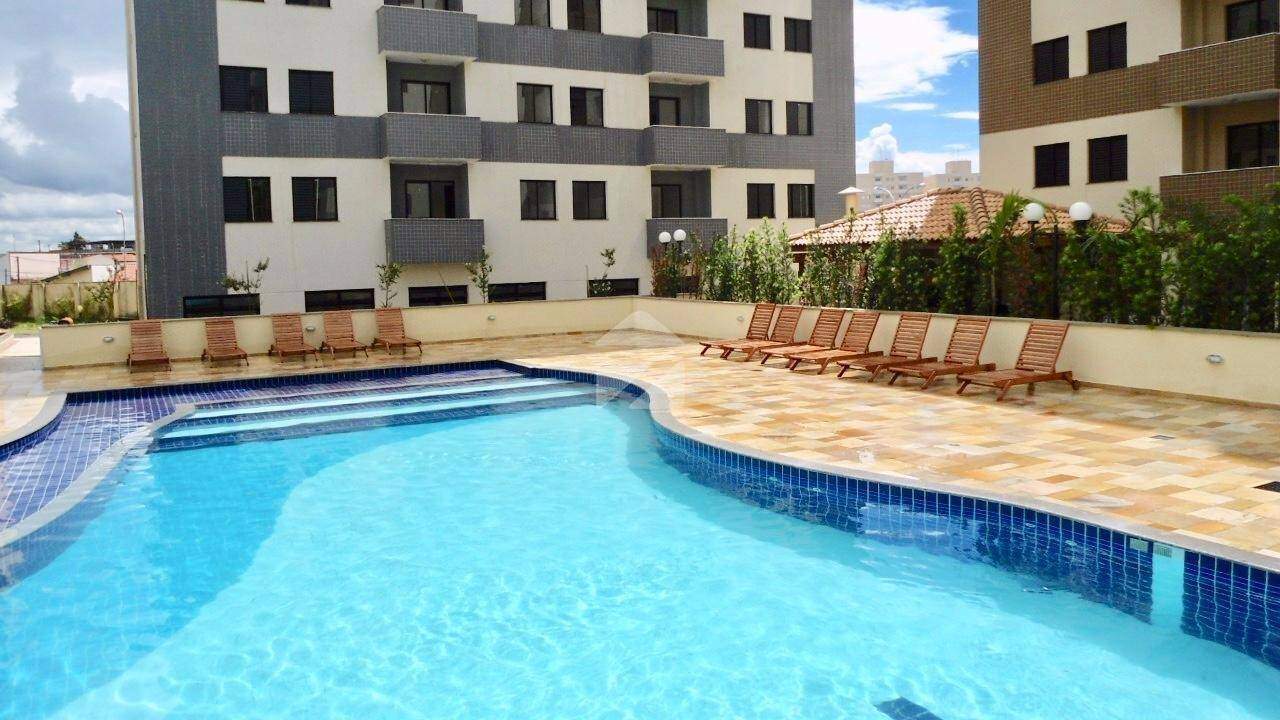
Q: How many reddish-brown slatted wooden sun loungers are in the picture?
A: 12